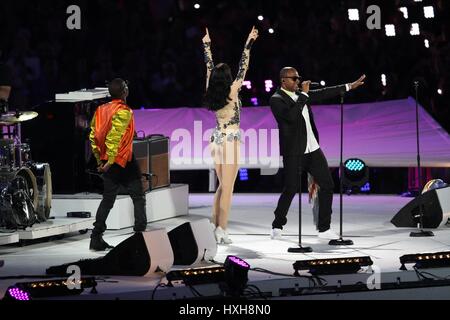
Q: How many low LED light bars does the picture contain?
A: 4